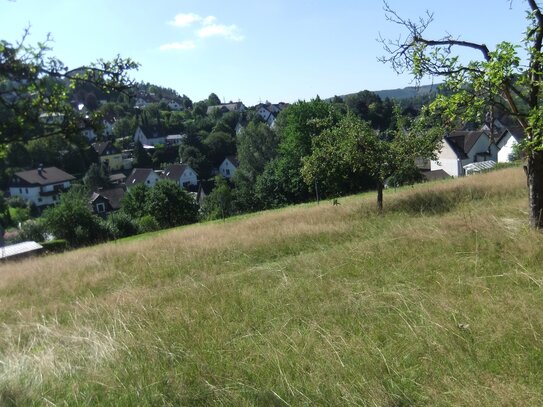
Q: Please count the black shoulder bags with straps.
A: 0